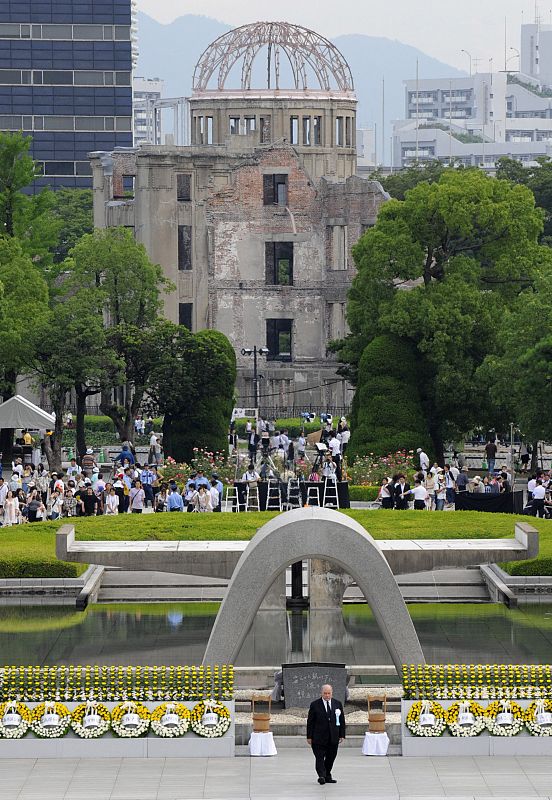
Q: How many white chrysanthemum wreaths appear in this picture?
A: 10